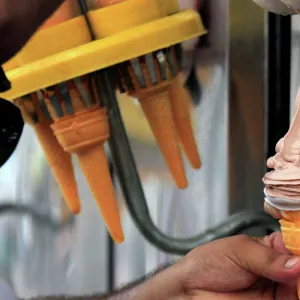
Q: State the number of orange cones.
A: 5